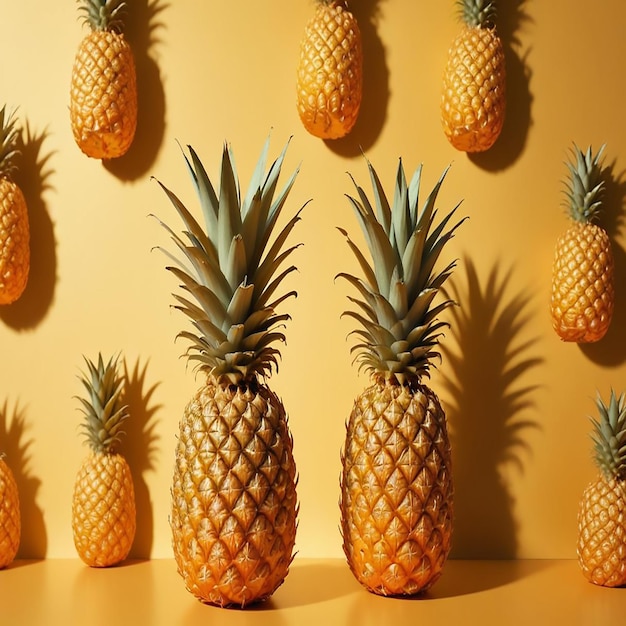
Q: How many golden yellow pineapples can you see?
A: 10